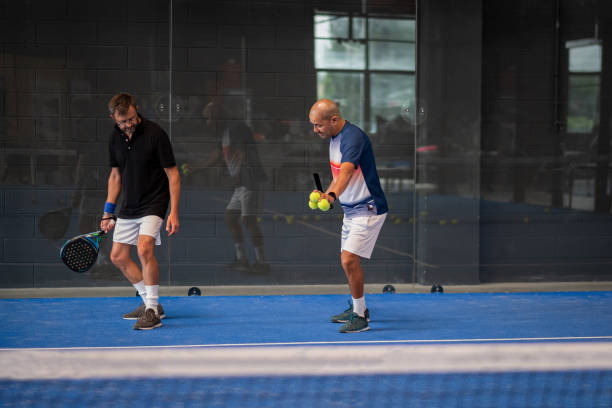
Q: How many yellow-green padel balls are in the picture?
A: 3